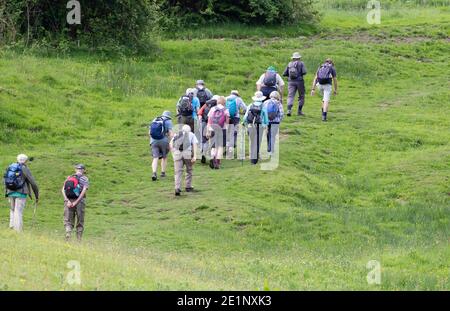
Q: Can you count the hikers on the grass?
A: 15